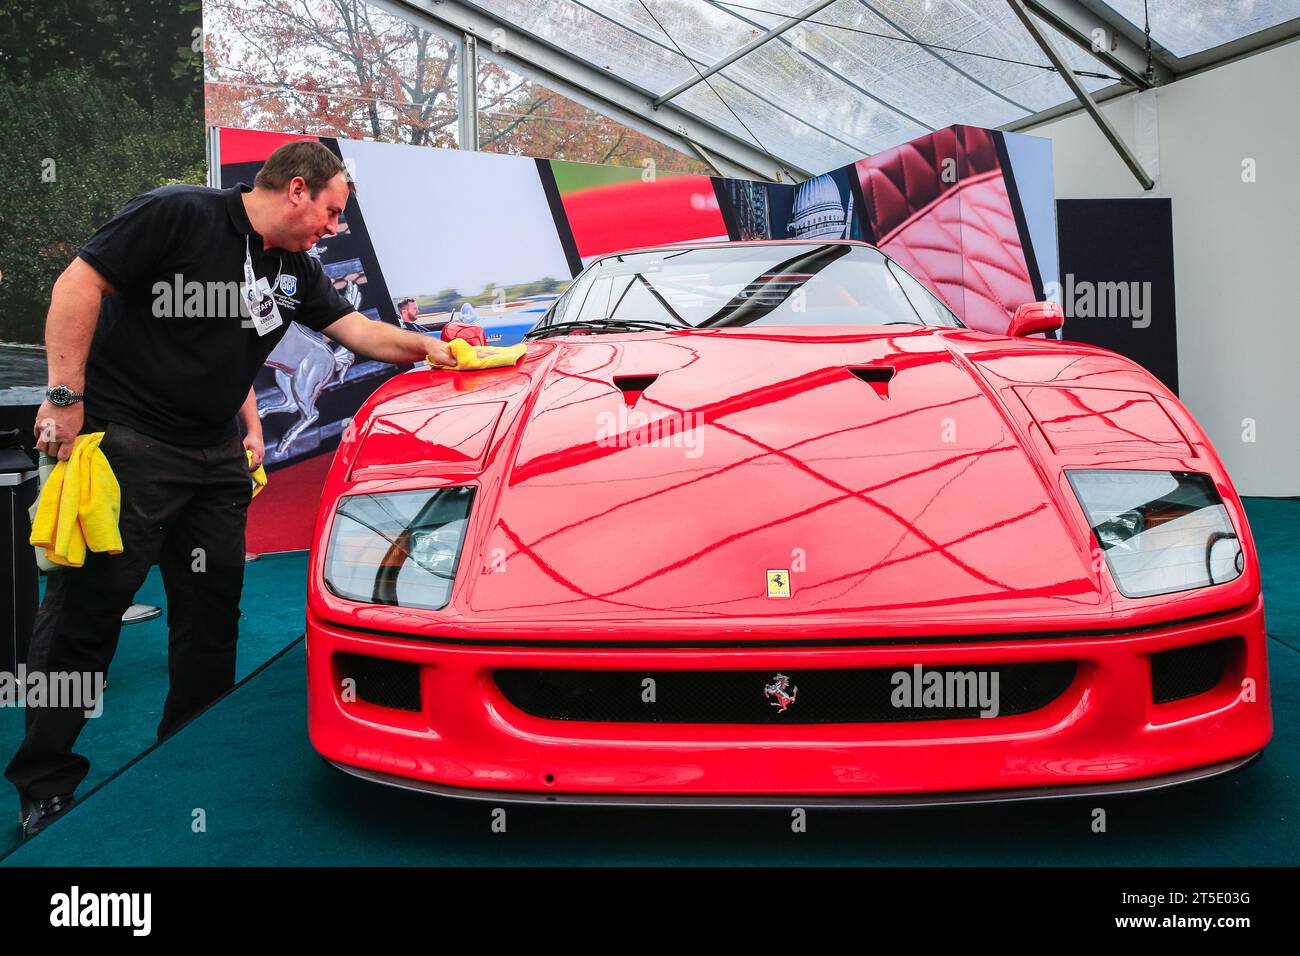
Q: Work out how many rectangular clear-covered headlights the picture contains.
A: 2